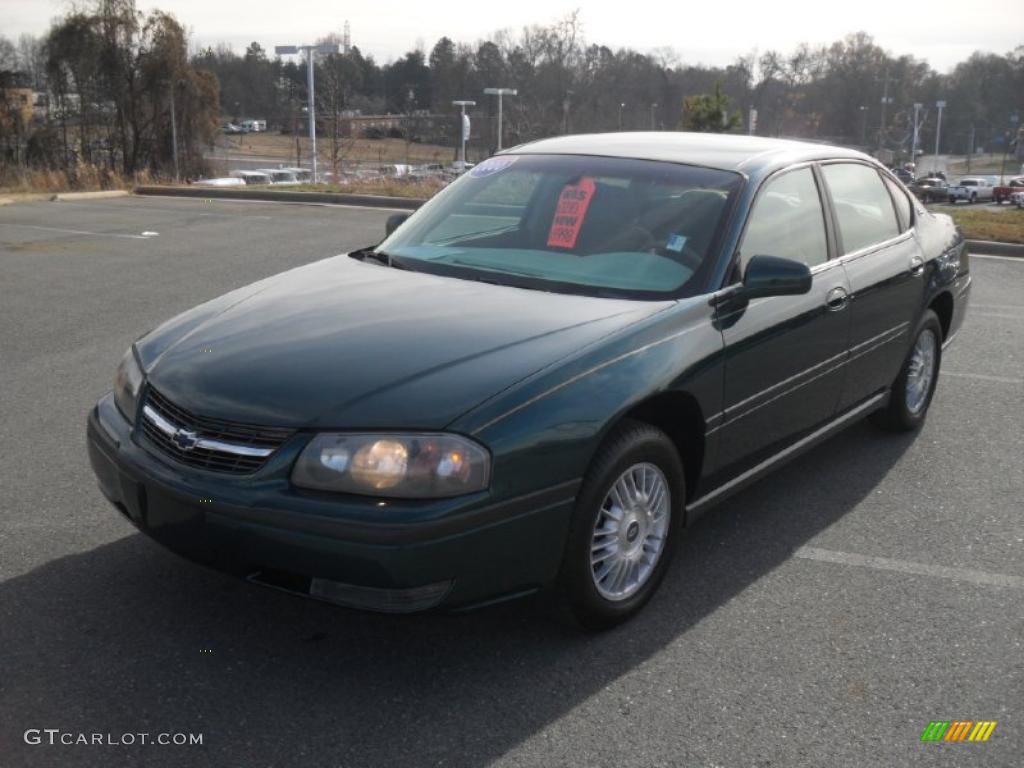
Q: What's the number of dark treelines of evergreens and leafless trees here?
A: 1